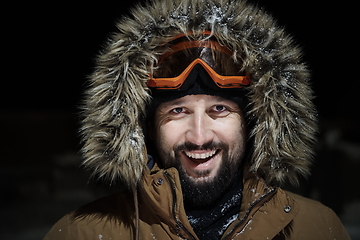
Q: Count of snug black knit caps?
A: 1